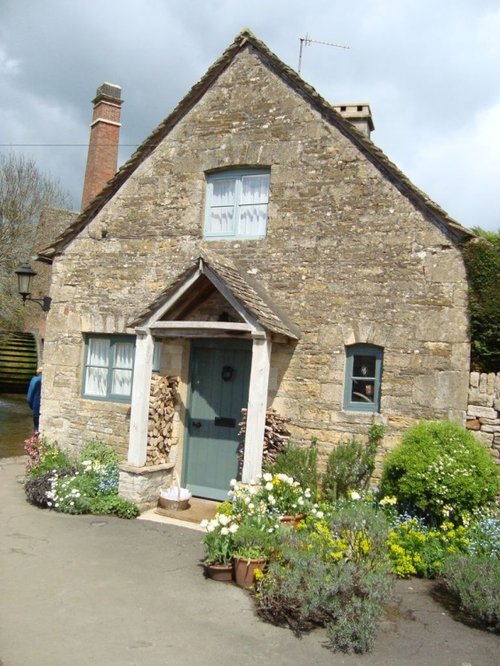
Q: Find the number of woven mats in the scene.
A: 1